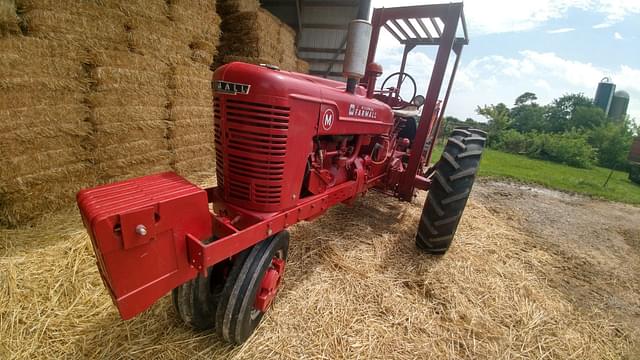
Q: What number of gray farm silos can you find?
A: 2